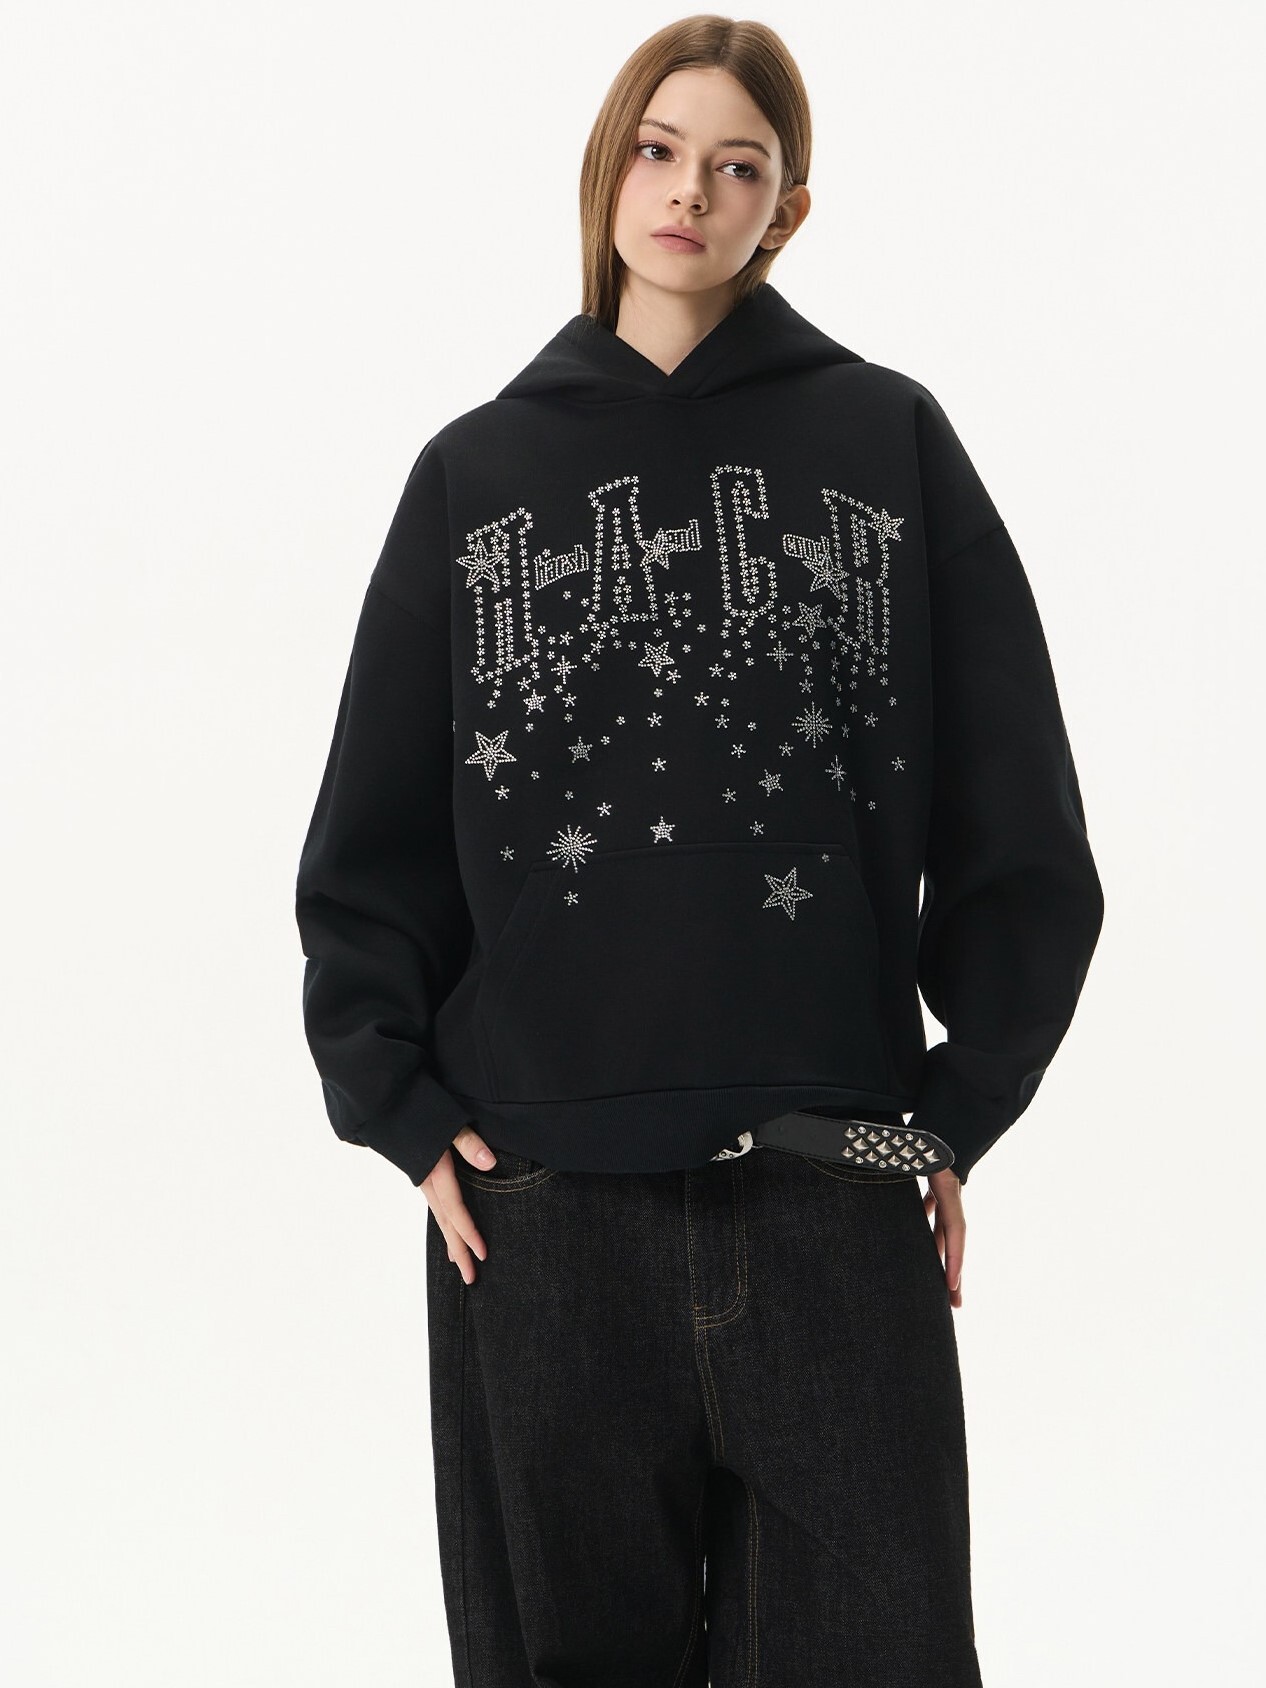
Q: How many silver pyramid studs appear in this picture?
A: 12